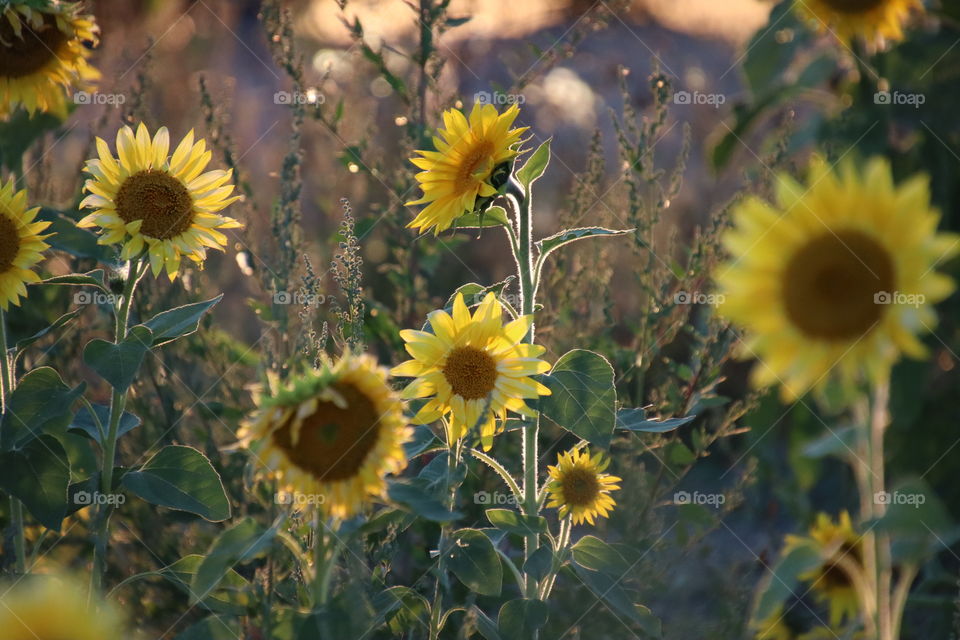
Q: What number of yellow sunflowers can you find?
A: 11